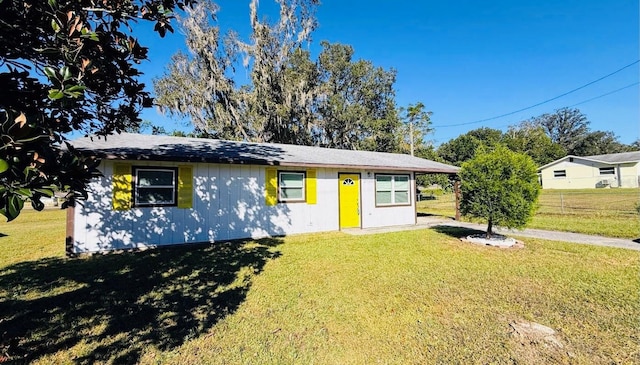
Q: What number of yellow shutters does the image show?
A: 4